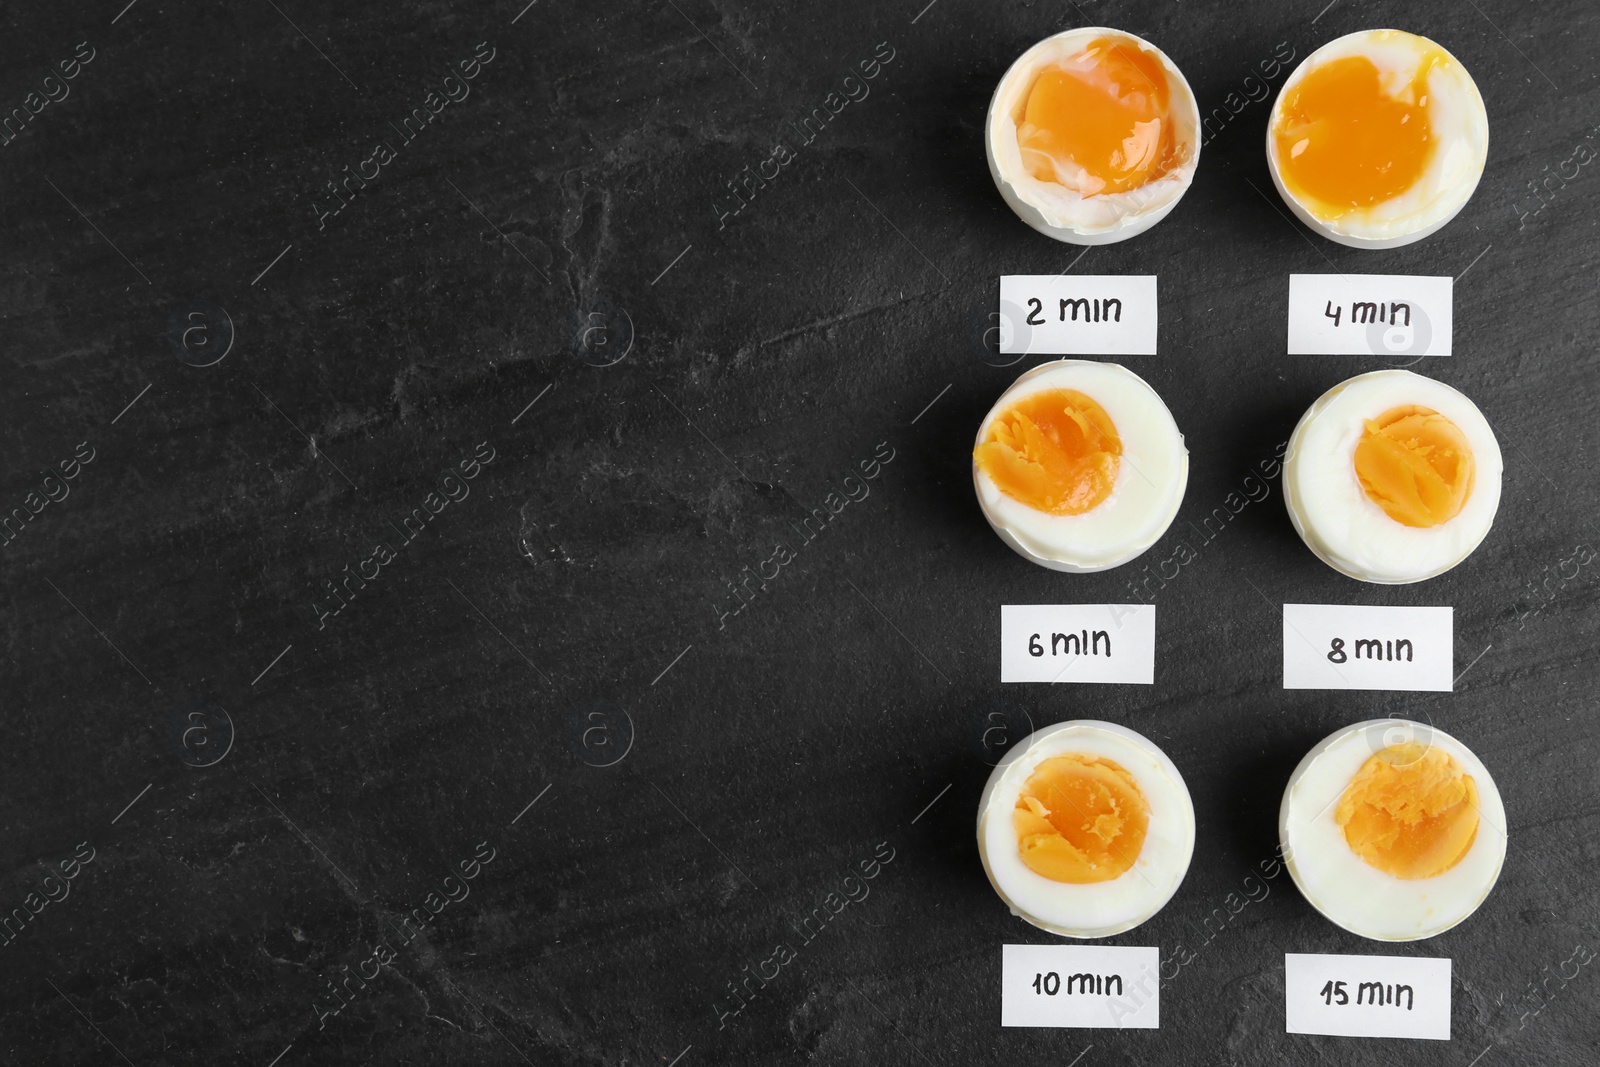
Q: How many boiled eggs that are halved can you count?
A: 6